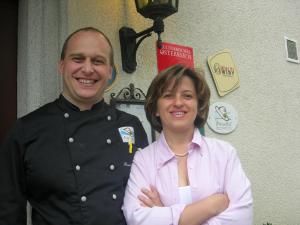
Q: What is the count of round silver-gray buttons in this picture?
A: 8